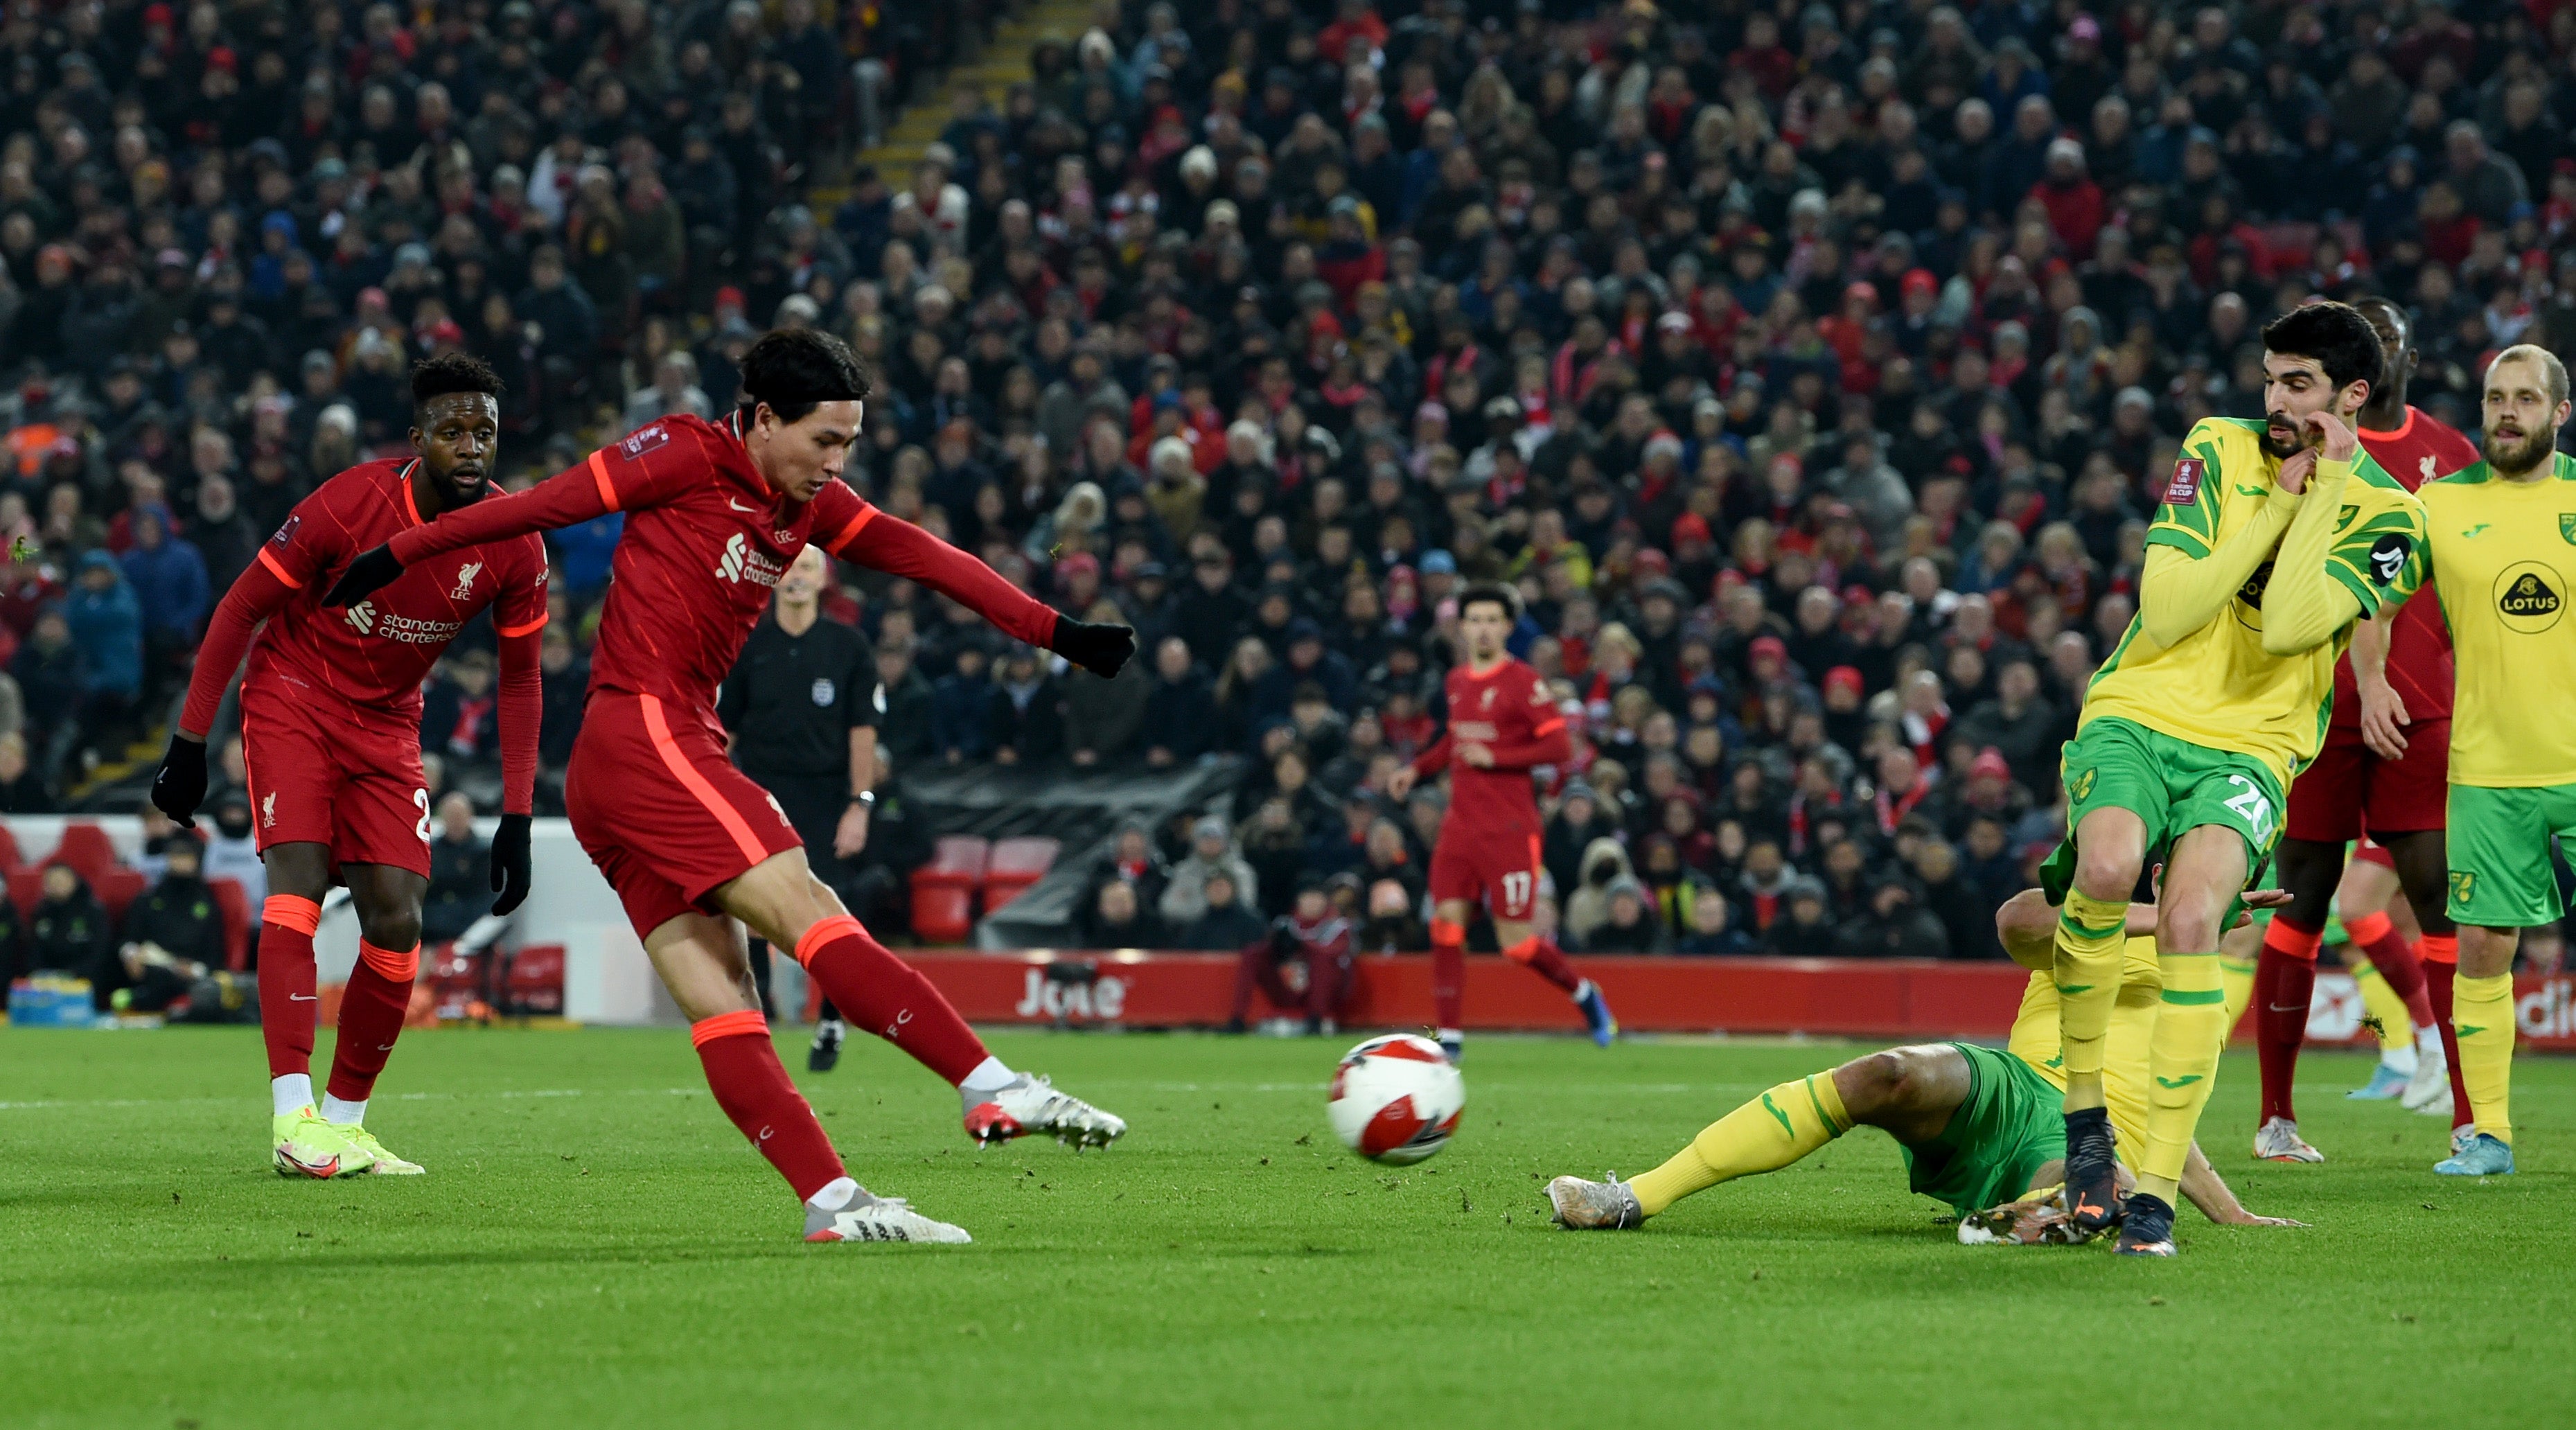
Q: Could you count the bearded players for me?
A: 3